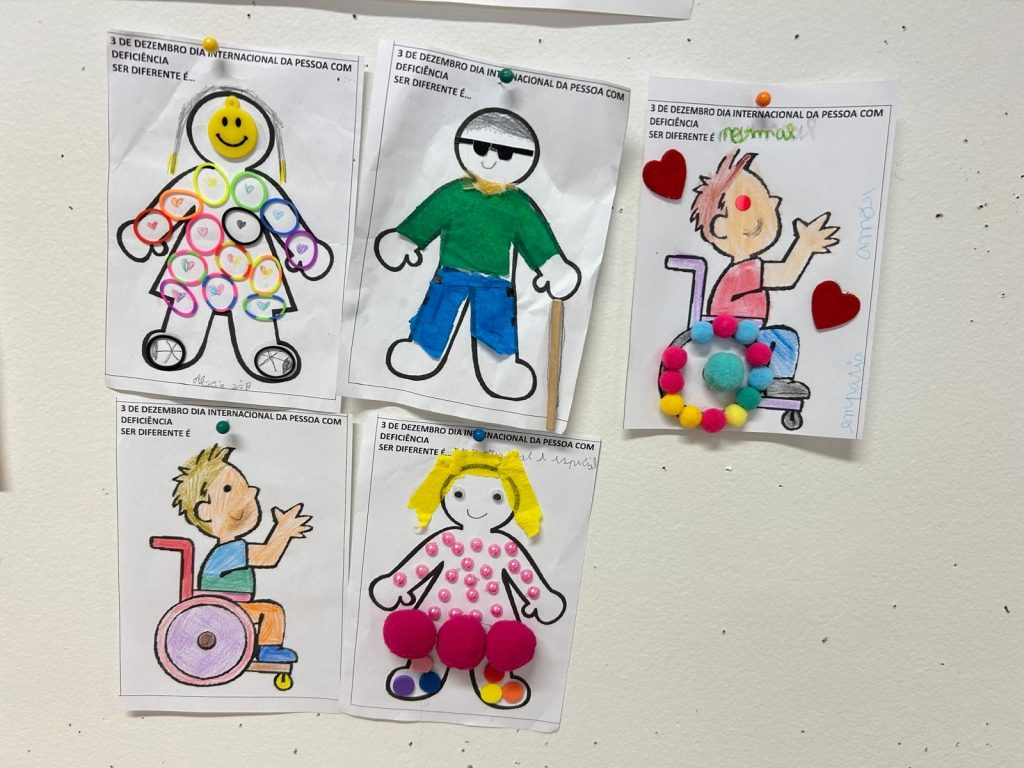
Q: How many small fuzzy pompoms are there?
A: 12